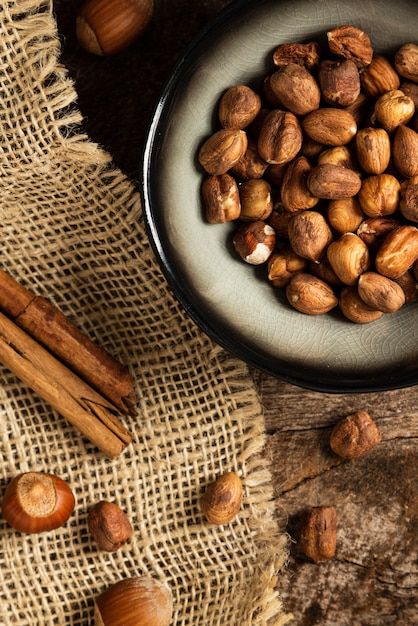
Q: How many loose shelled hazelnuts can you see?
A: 4